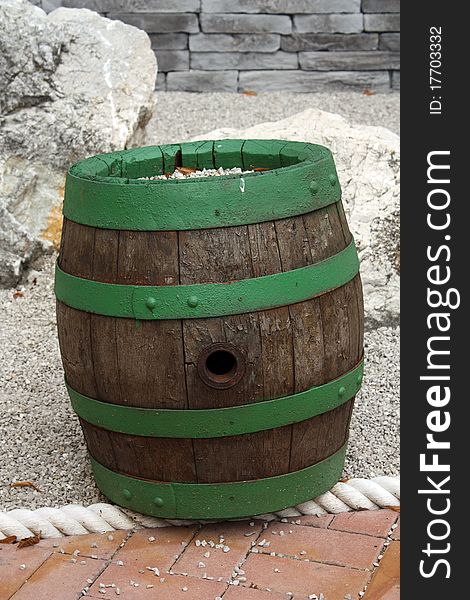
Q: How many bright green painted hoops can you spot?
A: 4